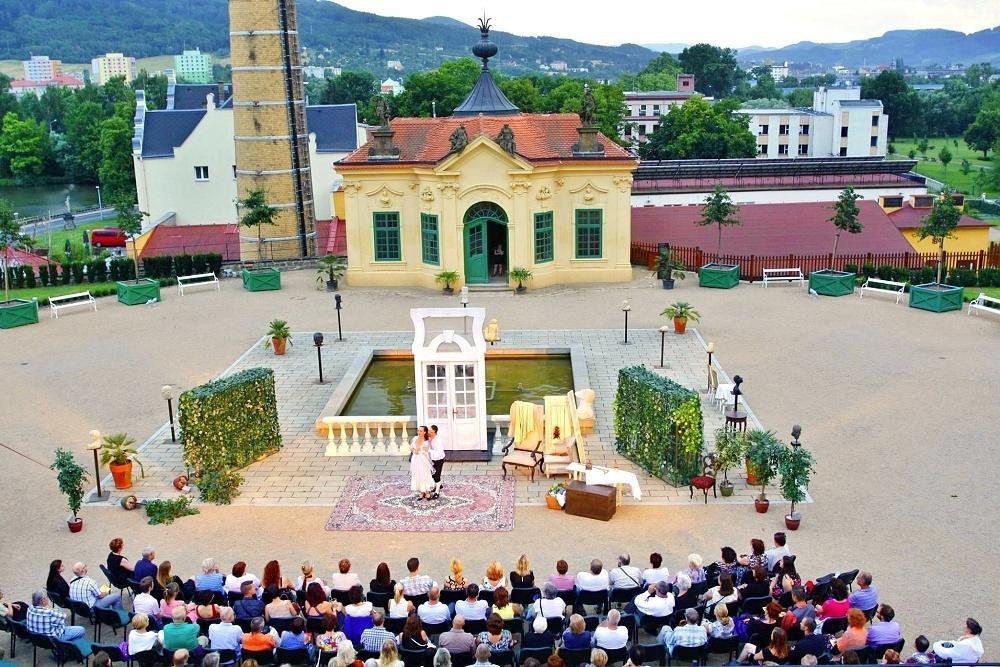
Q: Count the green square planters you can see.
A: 6